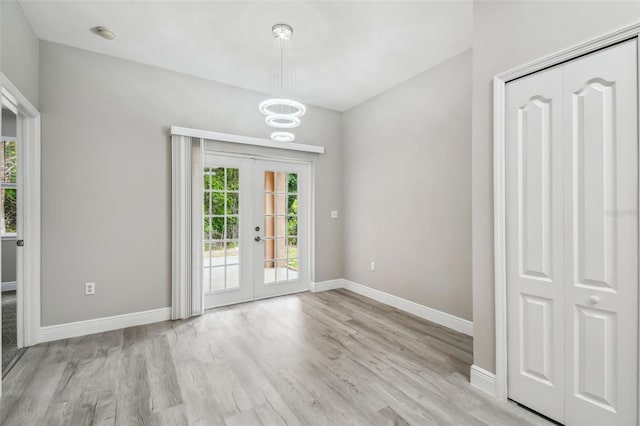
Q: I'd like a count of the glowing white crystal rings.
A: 3